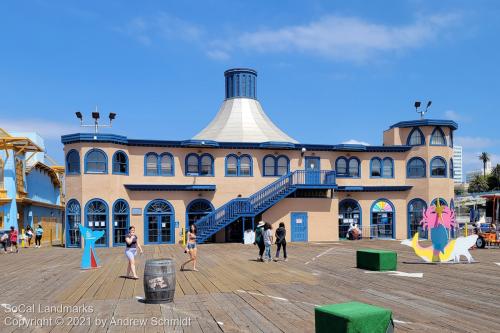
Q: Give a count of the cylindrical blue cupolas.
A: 1